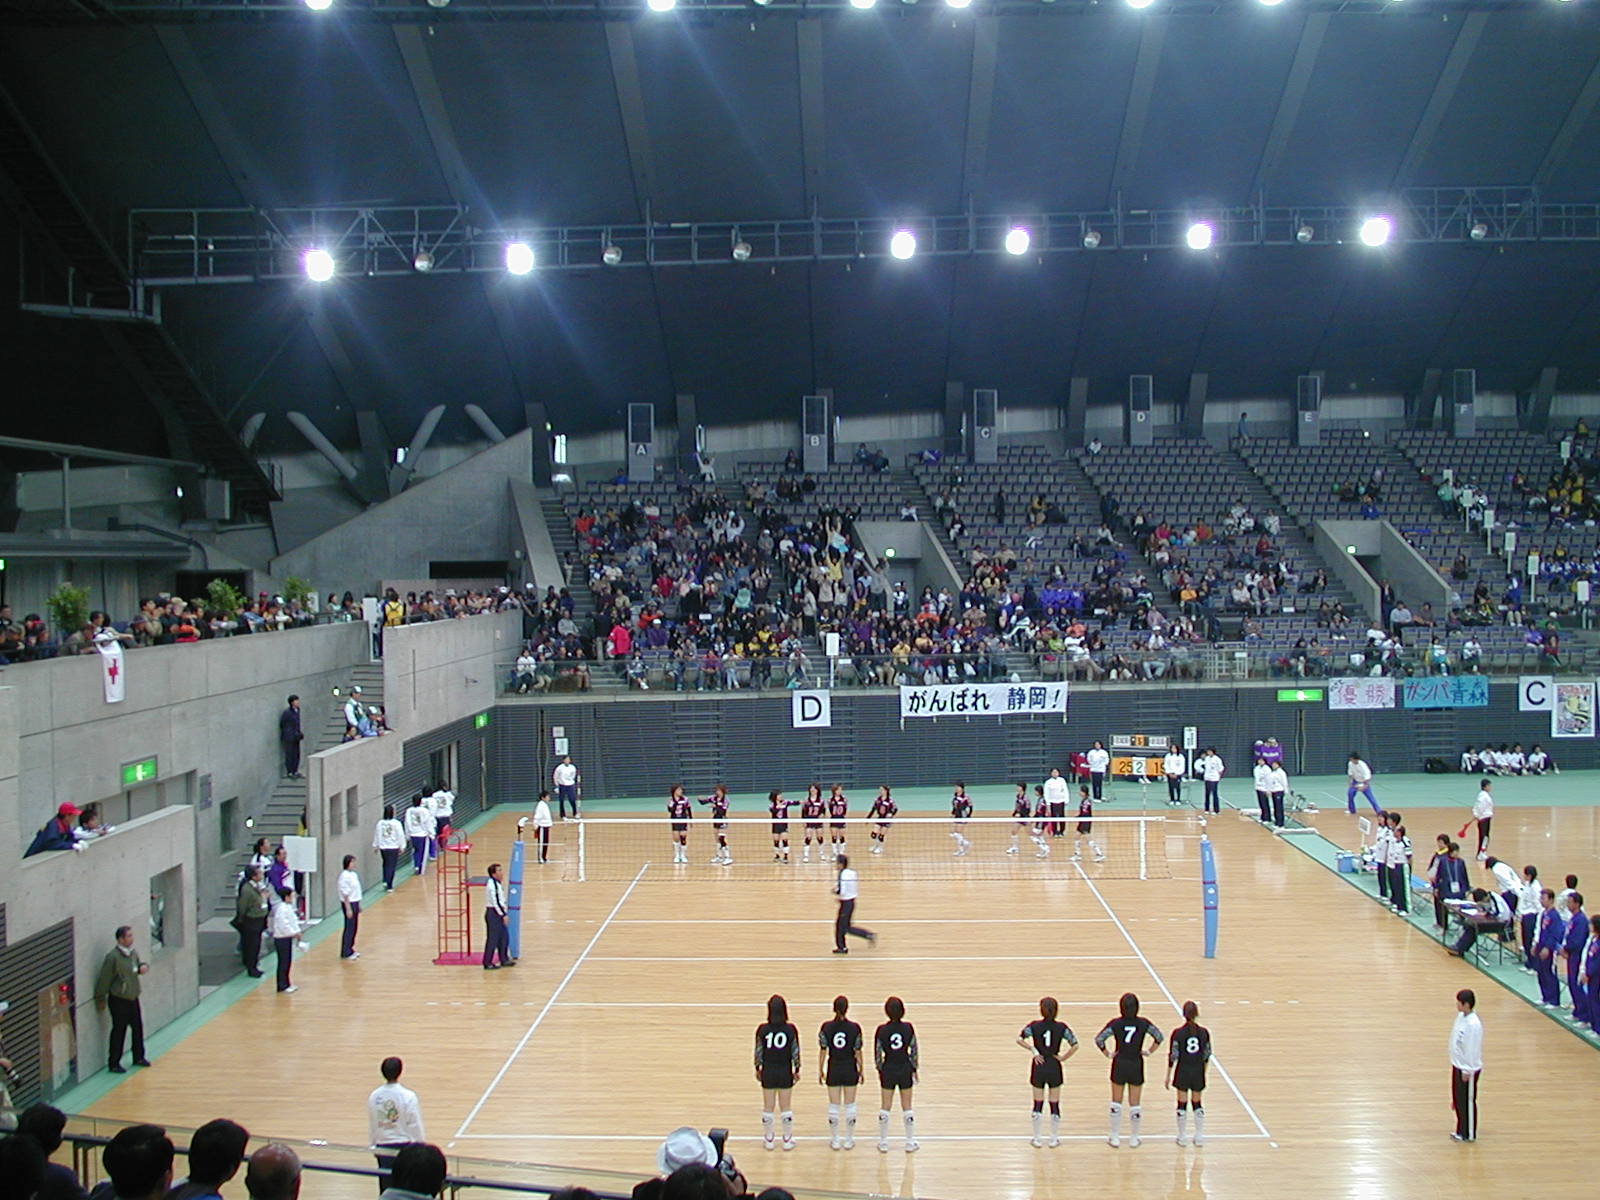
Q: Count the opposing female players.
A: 10